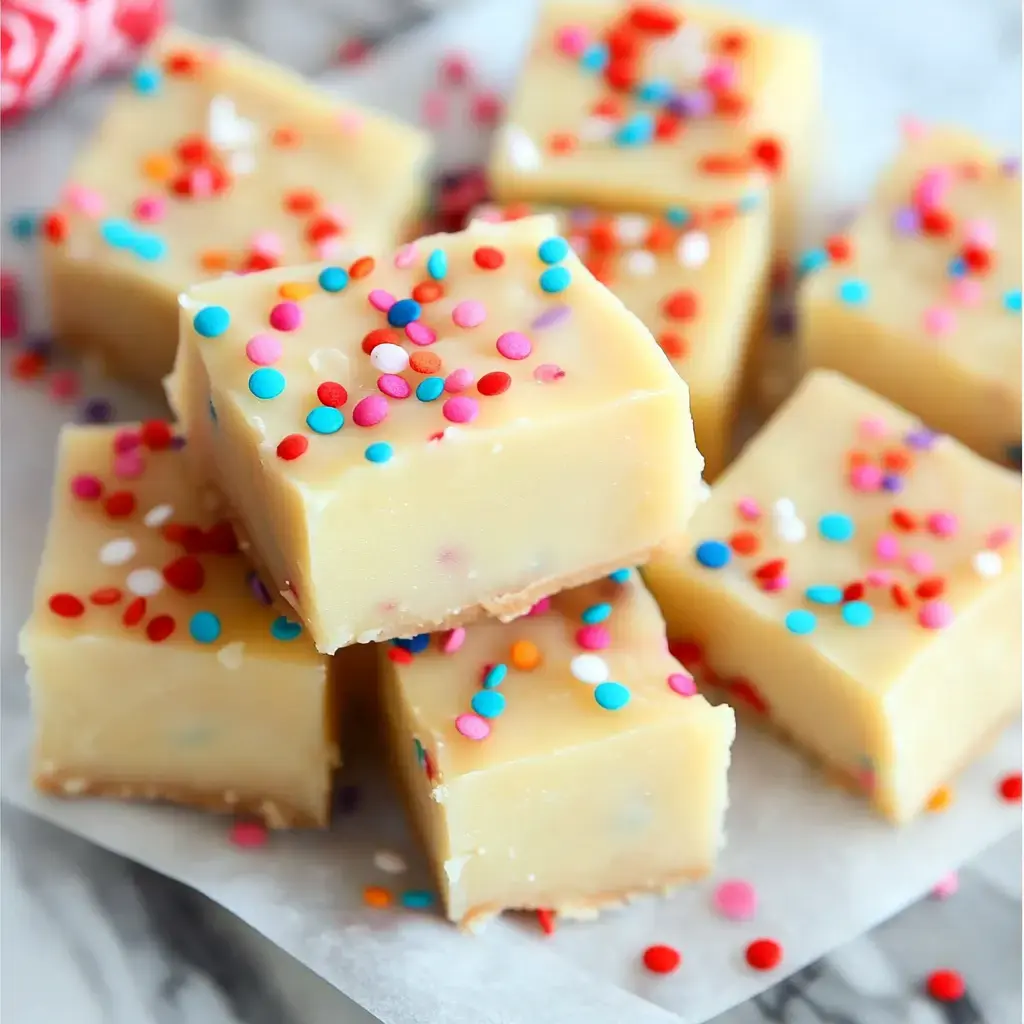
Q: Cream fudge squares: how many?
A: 8